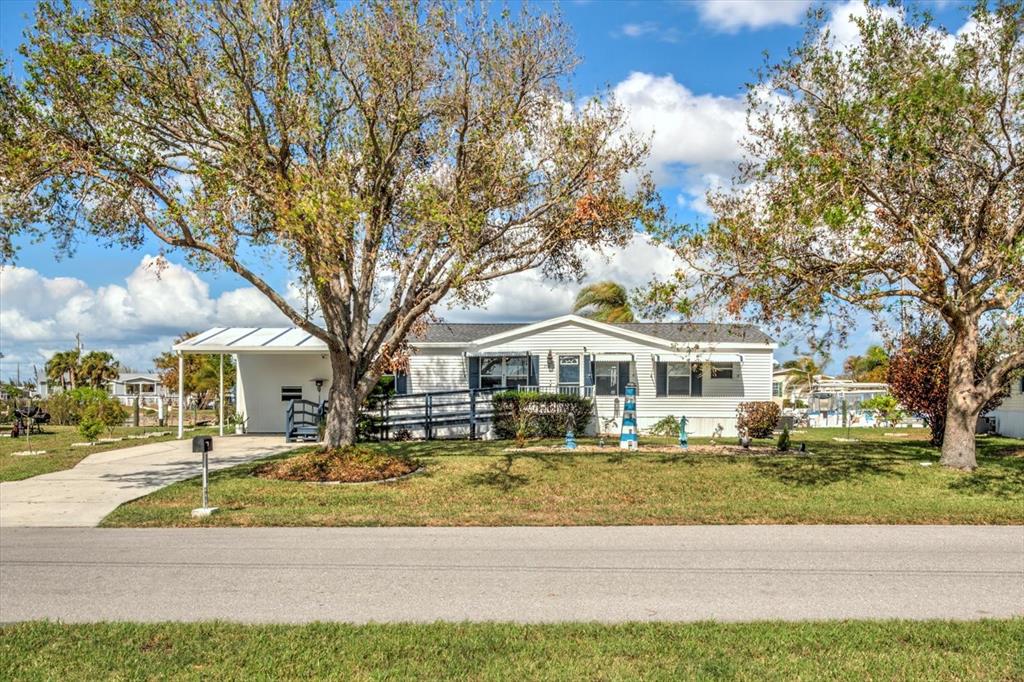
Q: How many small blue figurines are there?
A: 2